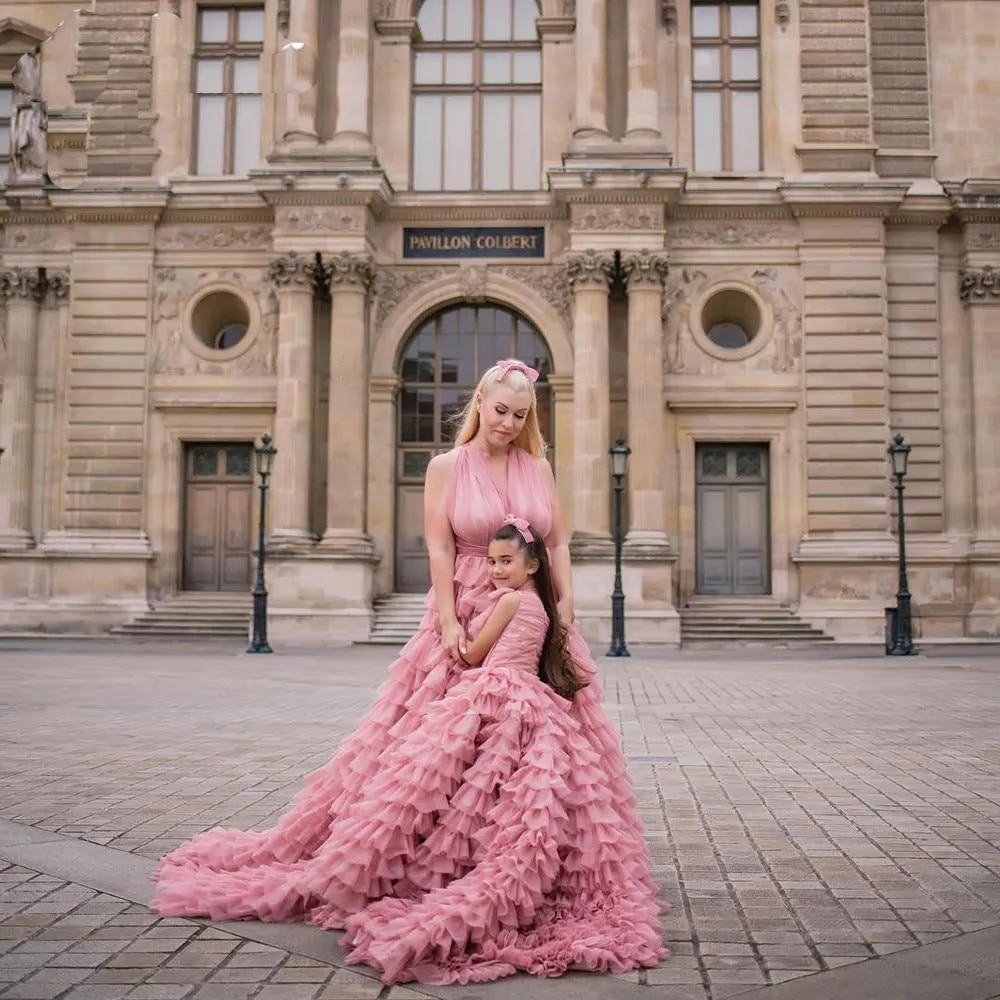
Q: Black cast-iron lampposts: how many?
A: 3